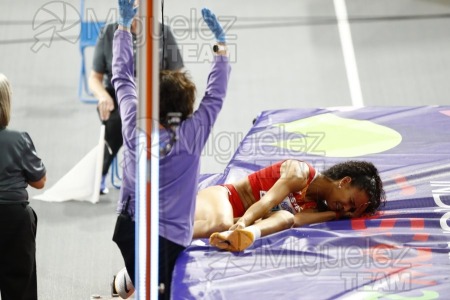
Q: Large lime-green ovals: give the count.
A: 1